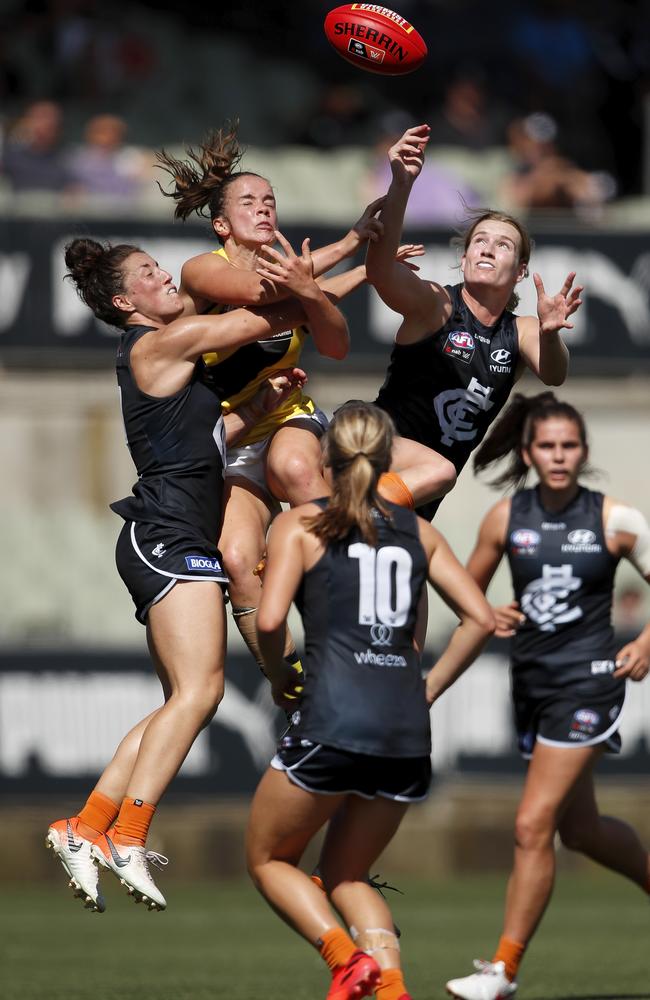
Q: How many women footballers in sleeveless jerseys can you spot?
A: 5